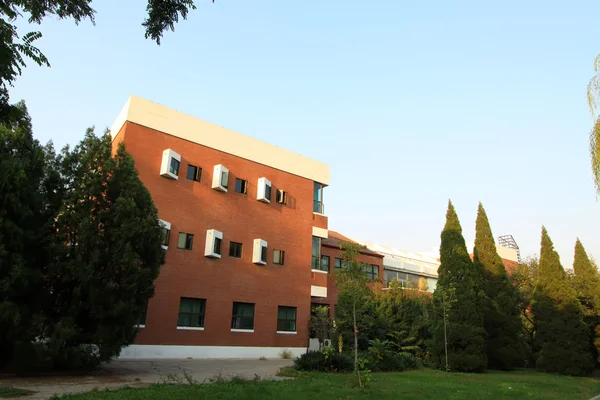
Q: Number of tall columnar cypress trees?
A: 4